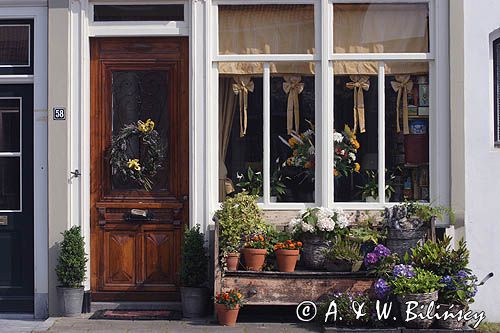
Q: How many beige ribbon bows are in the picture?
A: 4